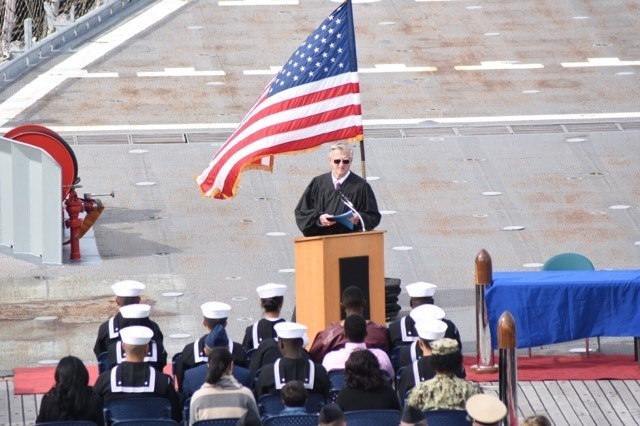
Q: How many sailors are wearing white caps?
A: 9